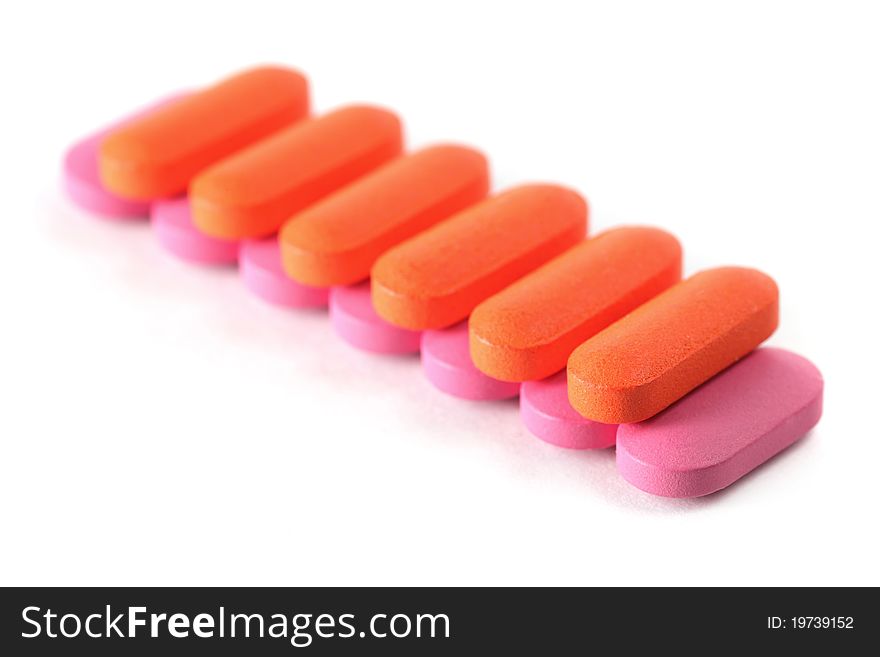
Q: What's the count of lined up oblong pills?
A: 13